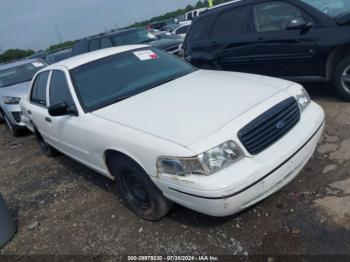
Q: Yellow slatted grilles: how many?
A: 0